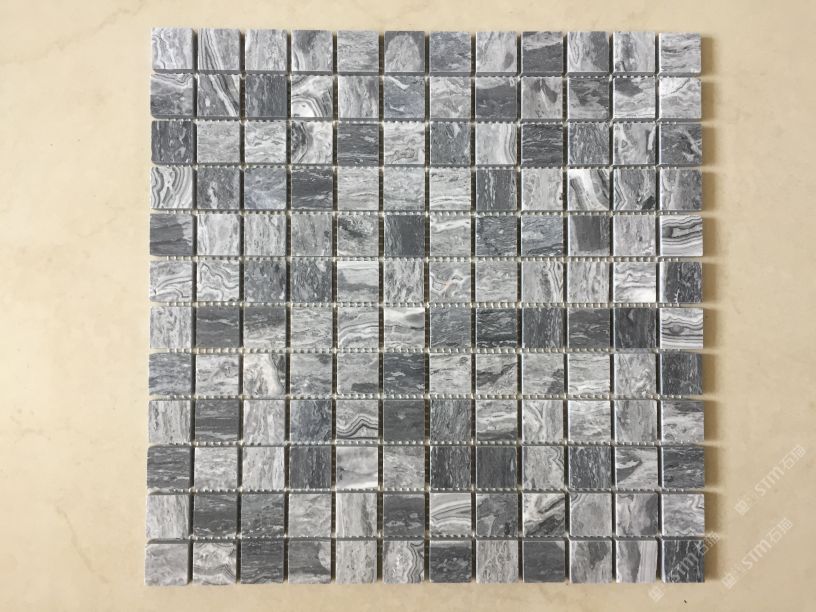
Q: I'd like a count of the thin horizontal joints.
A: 11